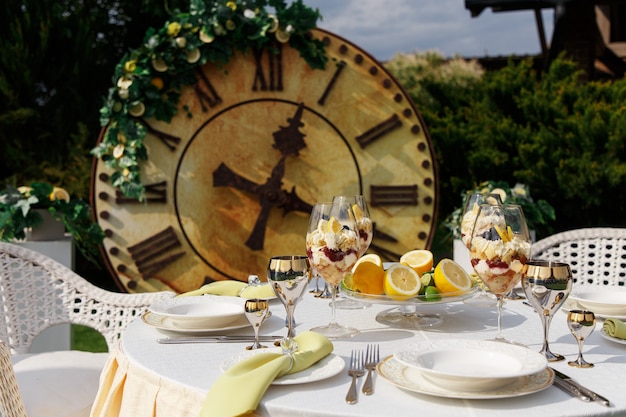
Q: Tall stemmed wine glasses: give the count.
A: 4